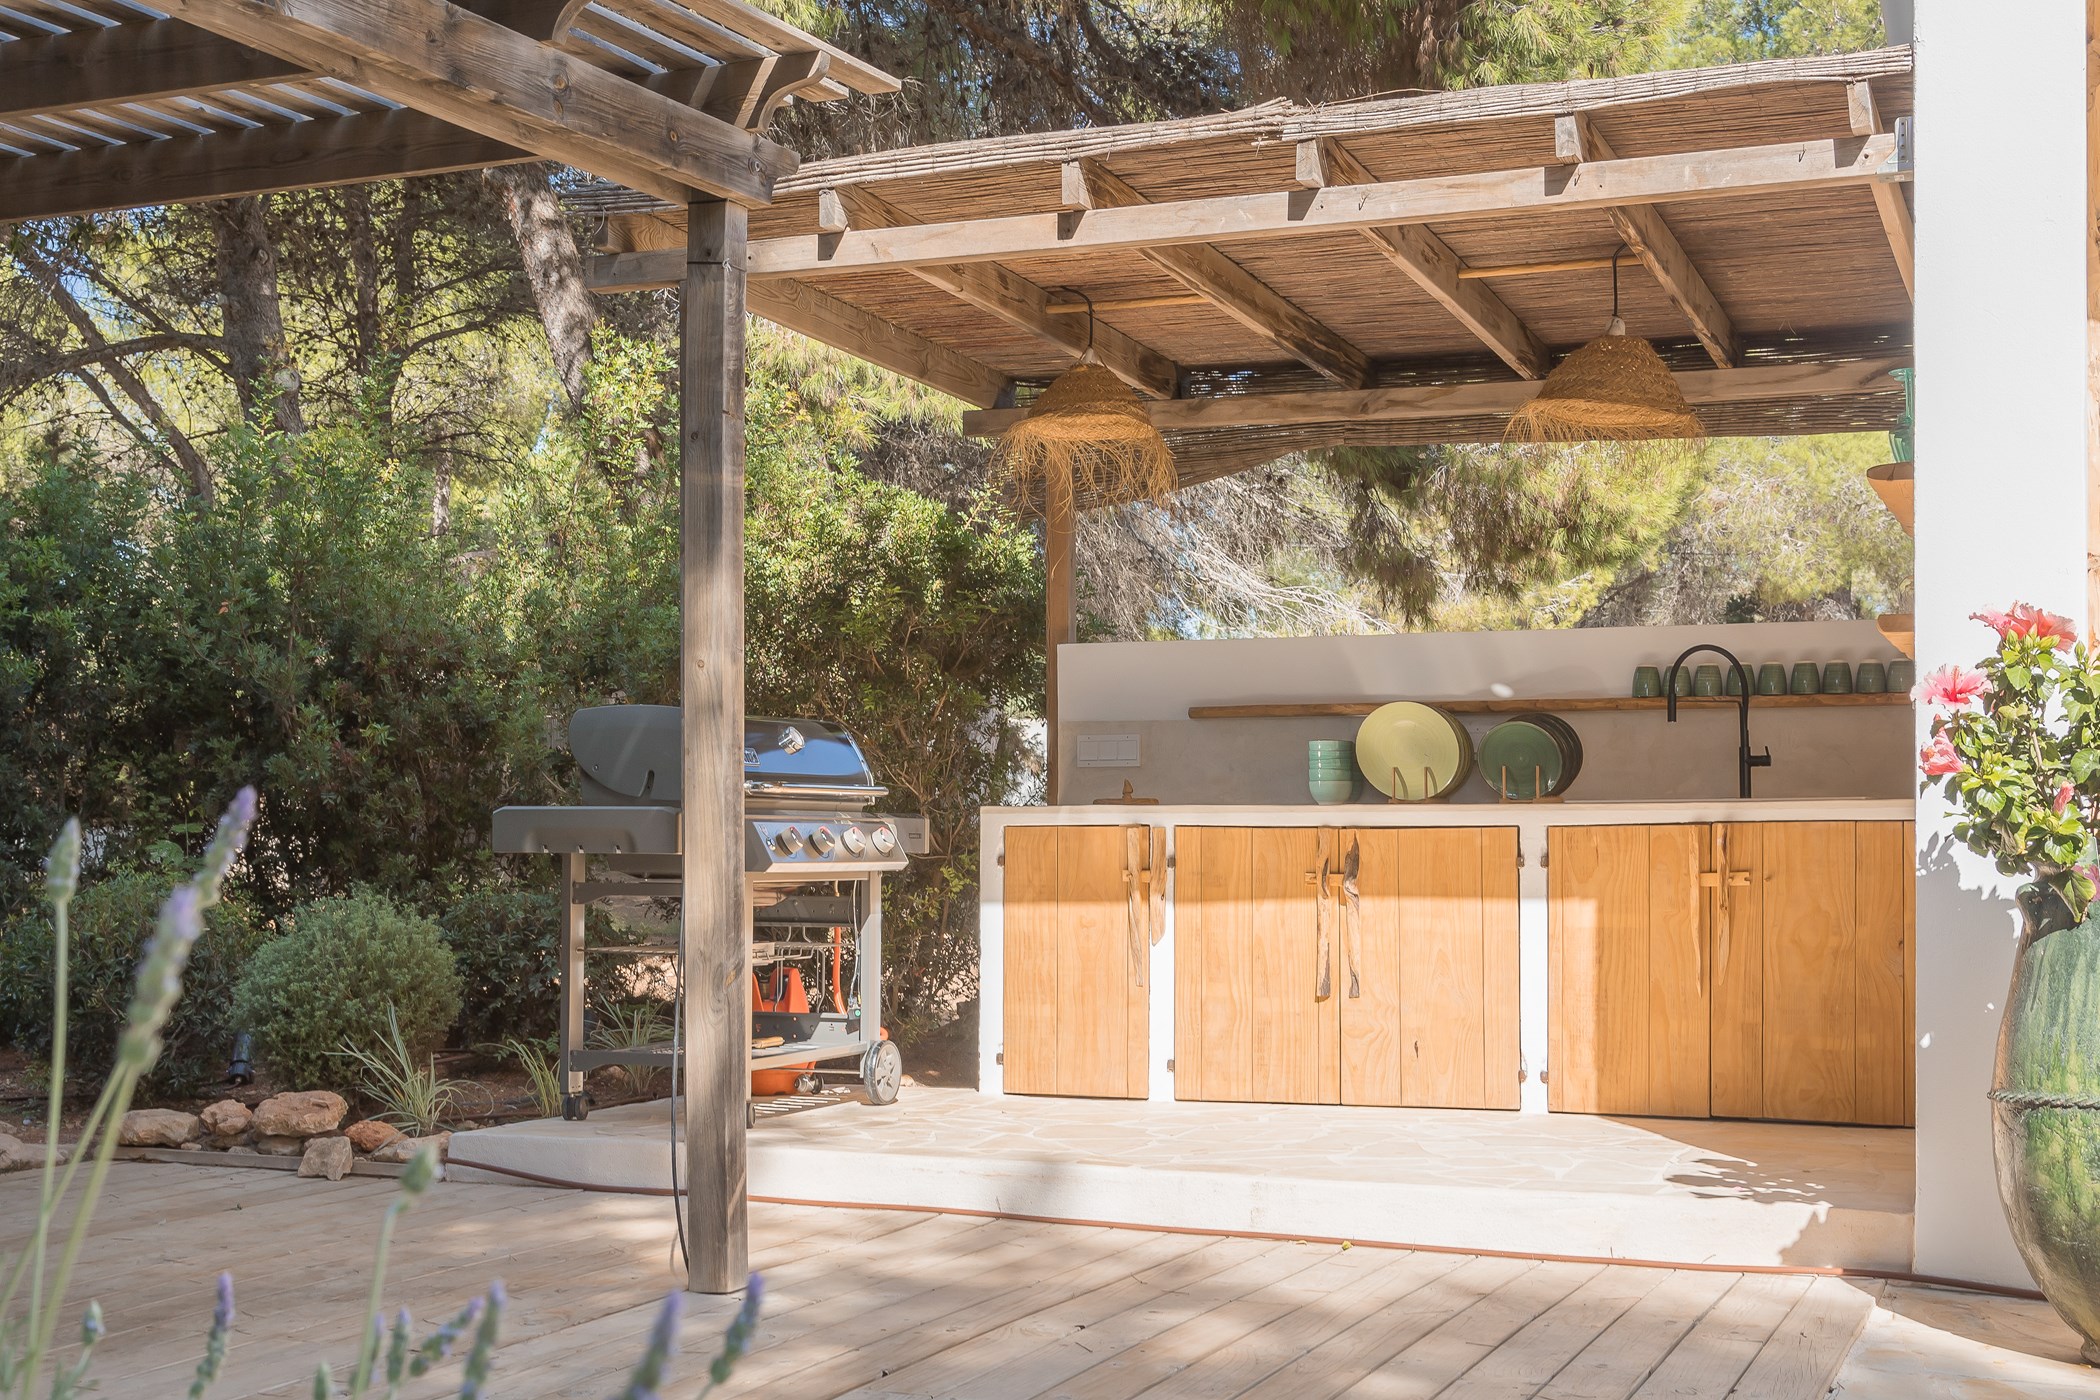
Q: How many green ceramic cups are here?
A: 9